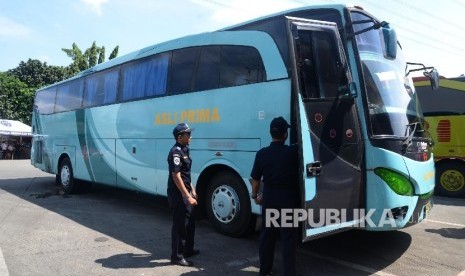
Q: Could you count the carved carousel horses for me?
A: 0